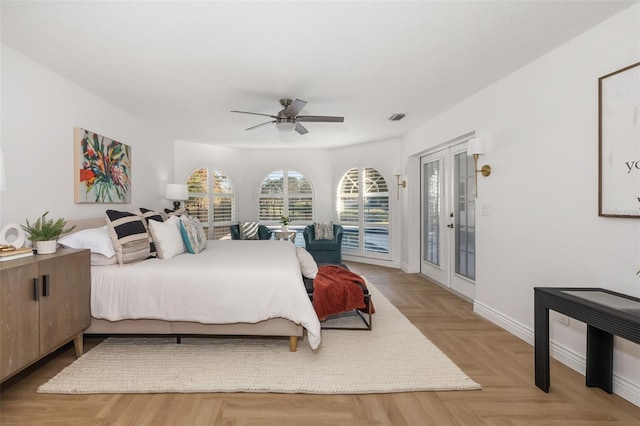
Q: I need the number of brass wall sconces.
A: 2